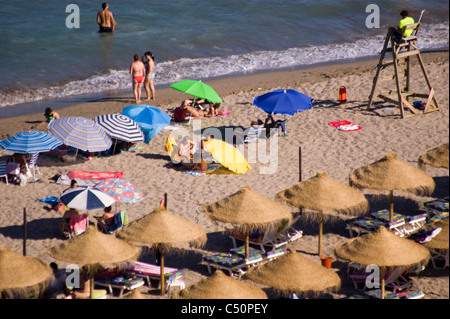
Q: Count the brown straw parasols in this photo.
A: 11